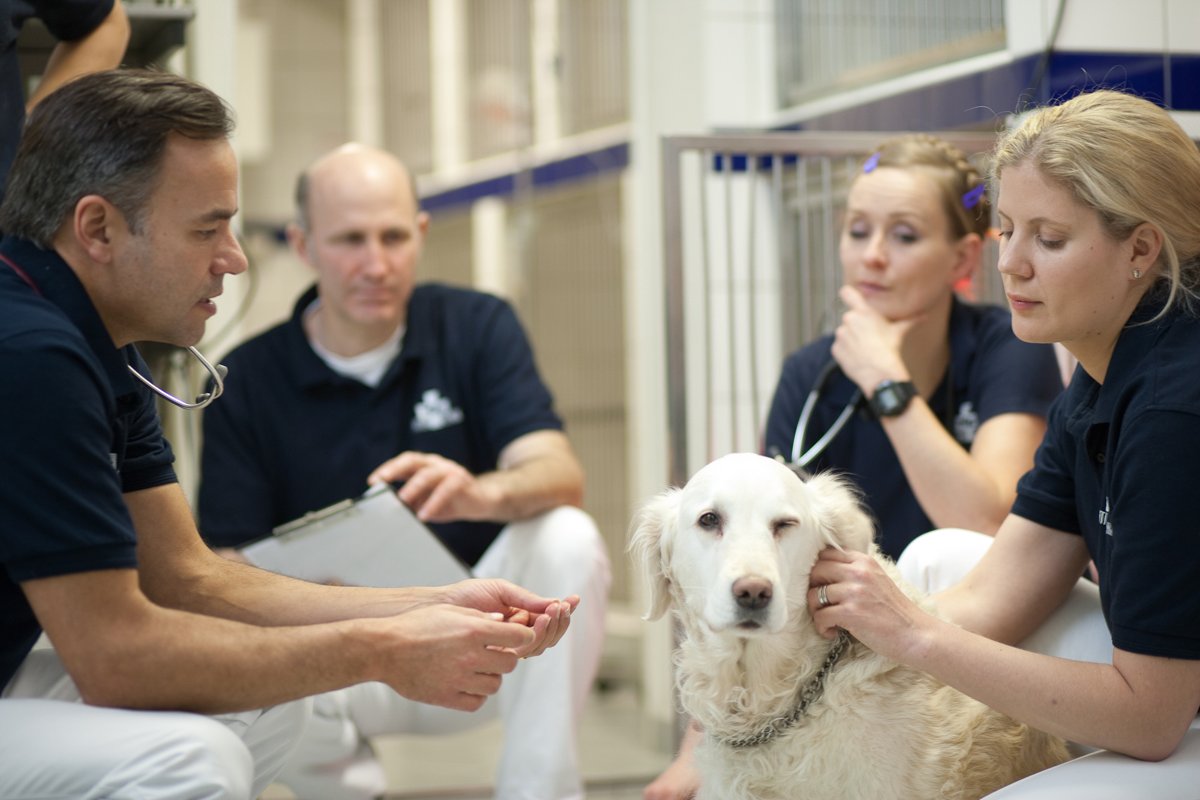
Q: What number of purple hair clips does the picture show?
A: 2